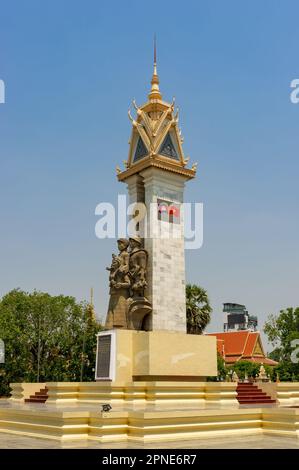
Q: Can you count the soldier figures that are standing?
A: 2